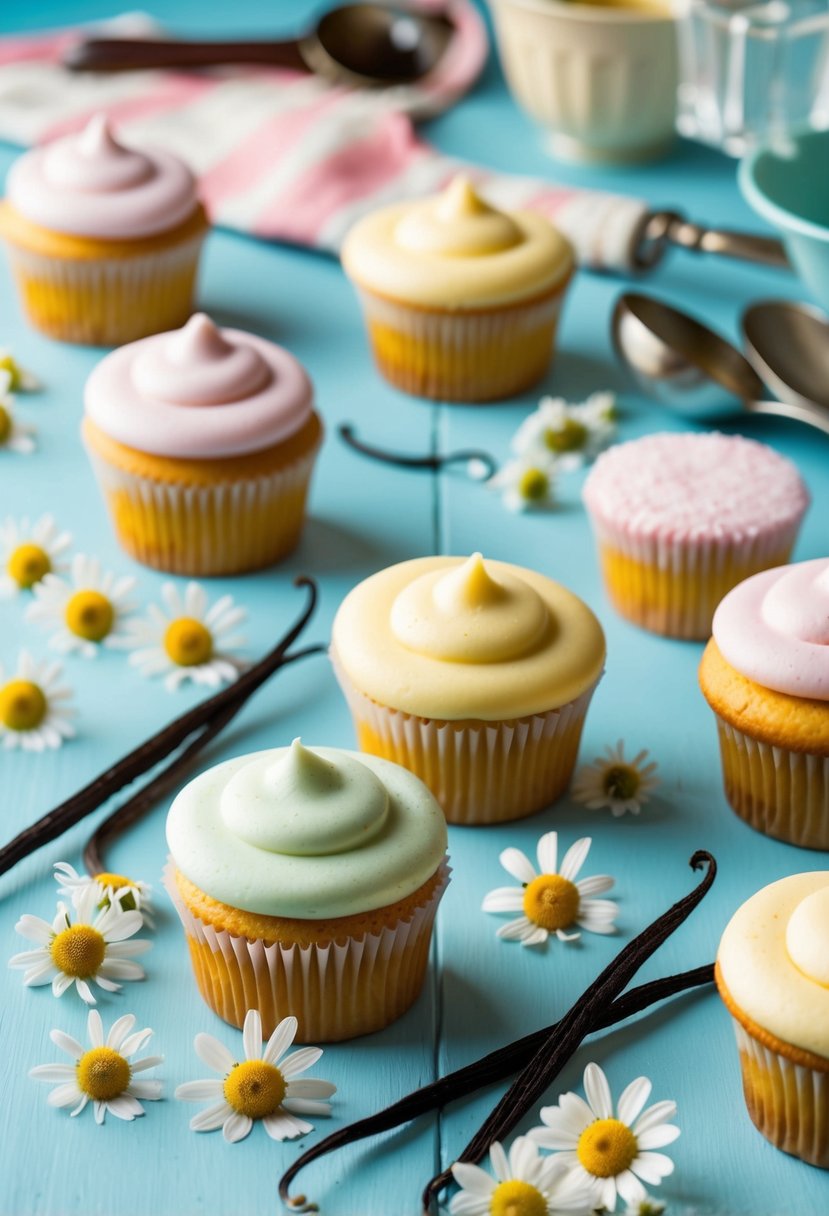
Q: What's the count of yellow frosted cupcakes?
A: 3